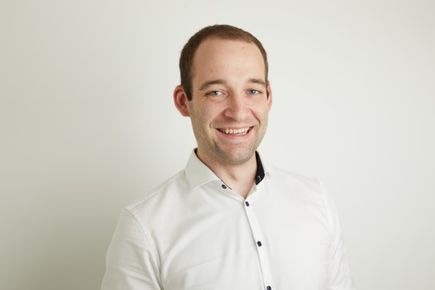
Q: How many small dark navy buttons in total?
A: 4